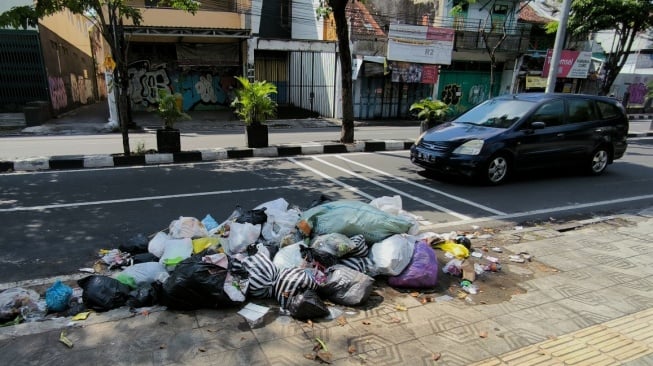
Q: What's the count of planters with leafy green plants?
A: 3